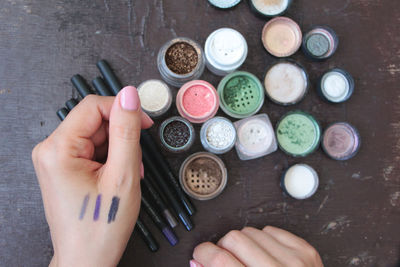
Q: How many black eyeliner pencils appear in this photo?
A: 5